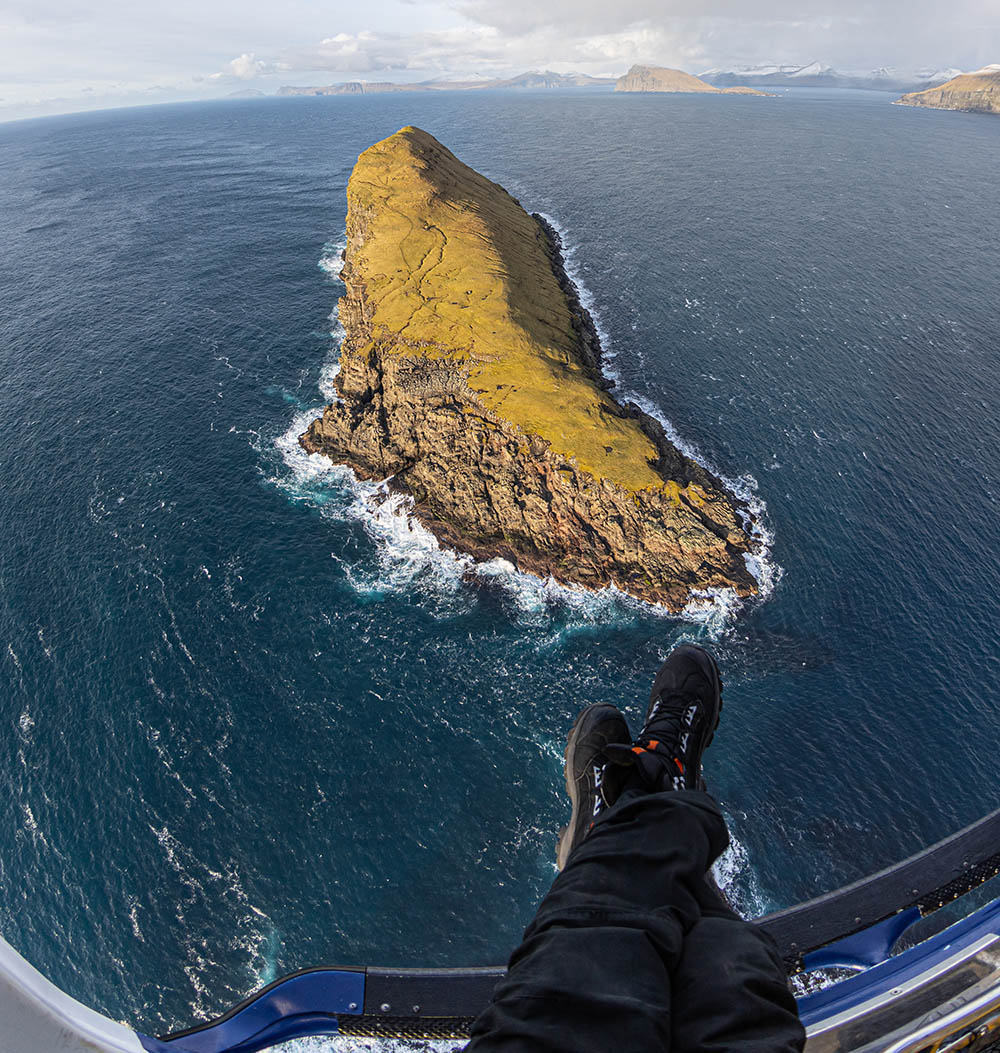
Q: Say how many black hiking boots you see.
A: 2